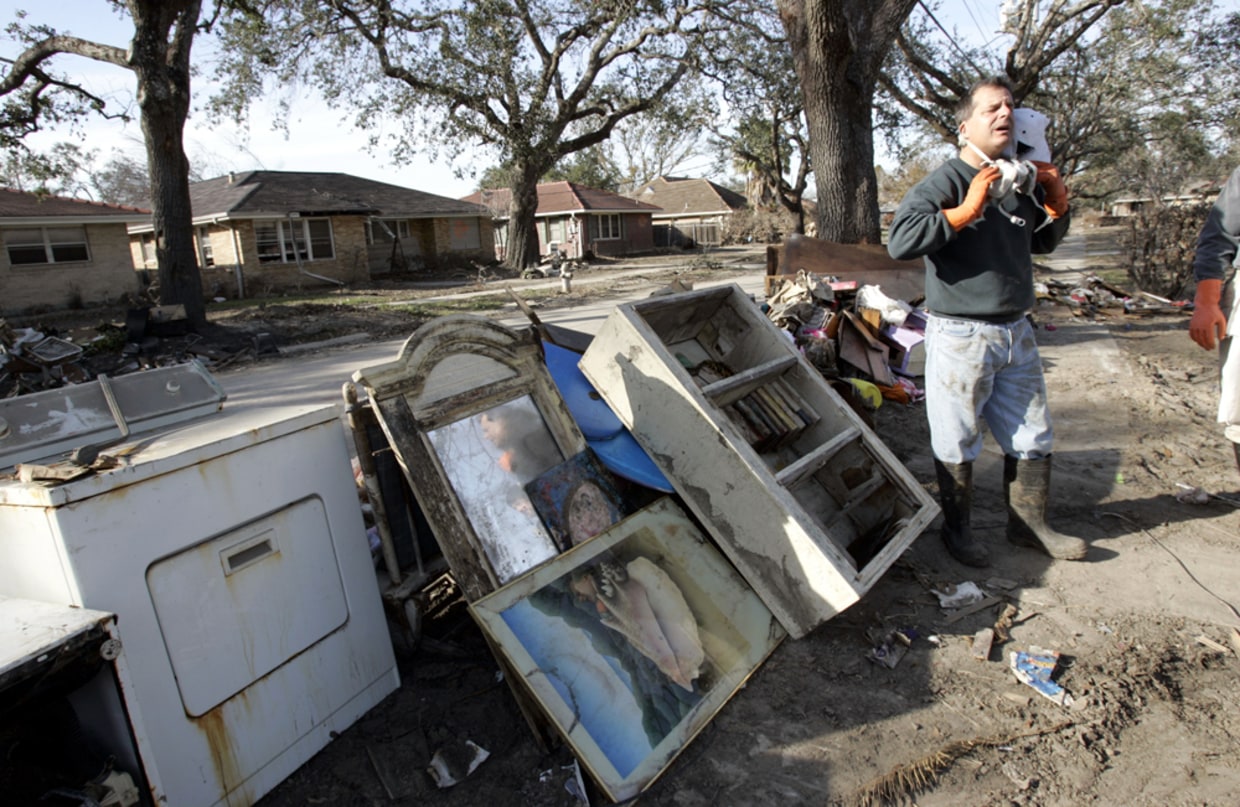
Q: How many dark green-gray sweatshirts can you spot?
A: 1